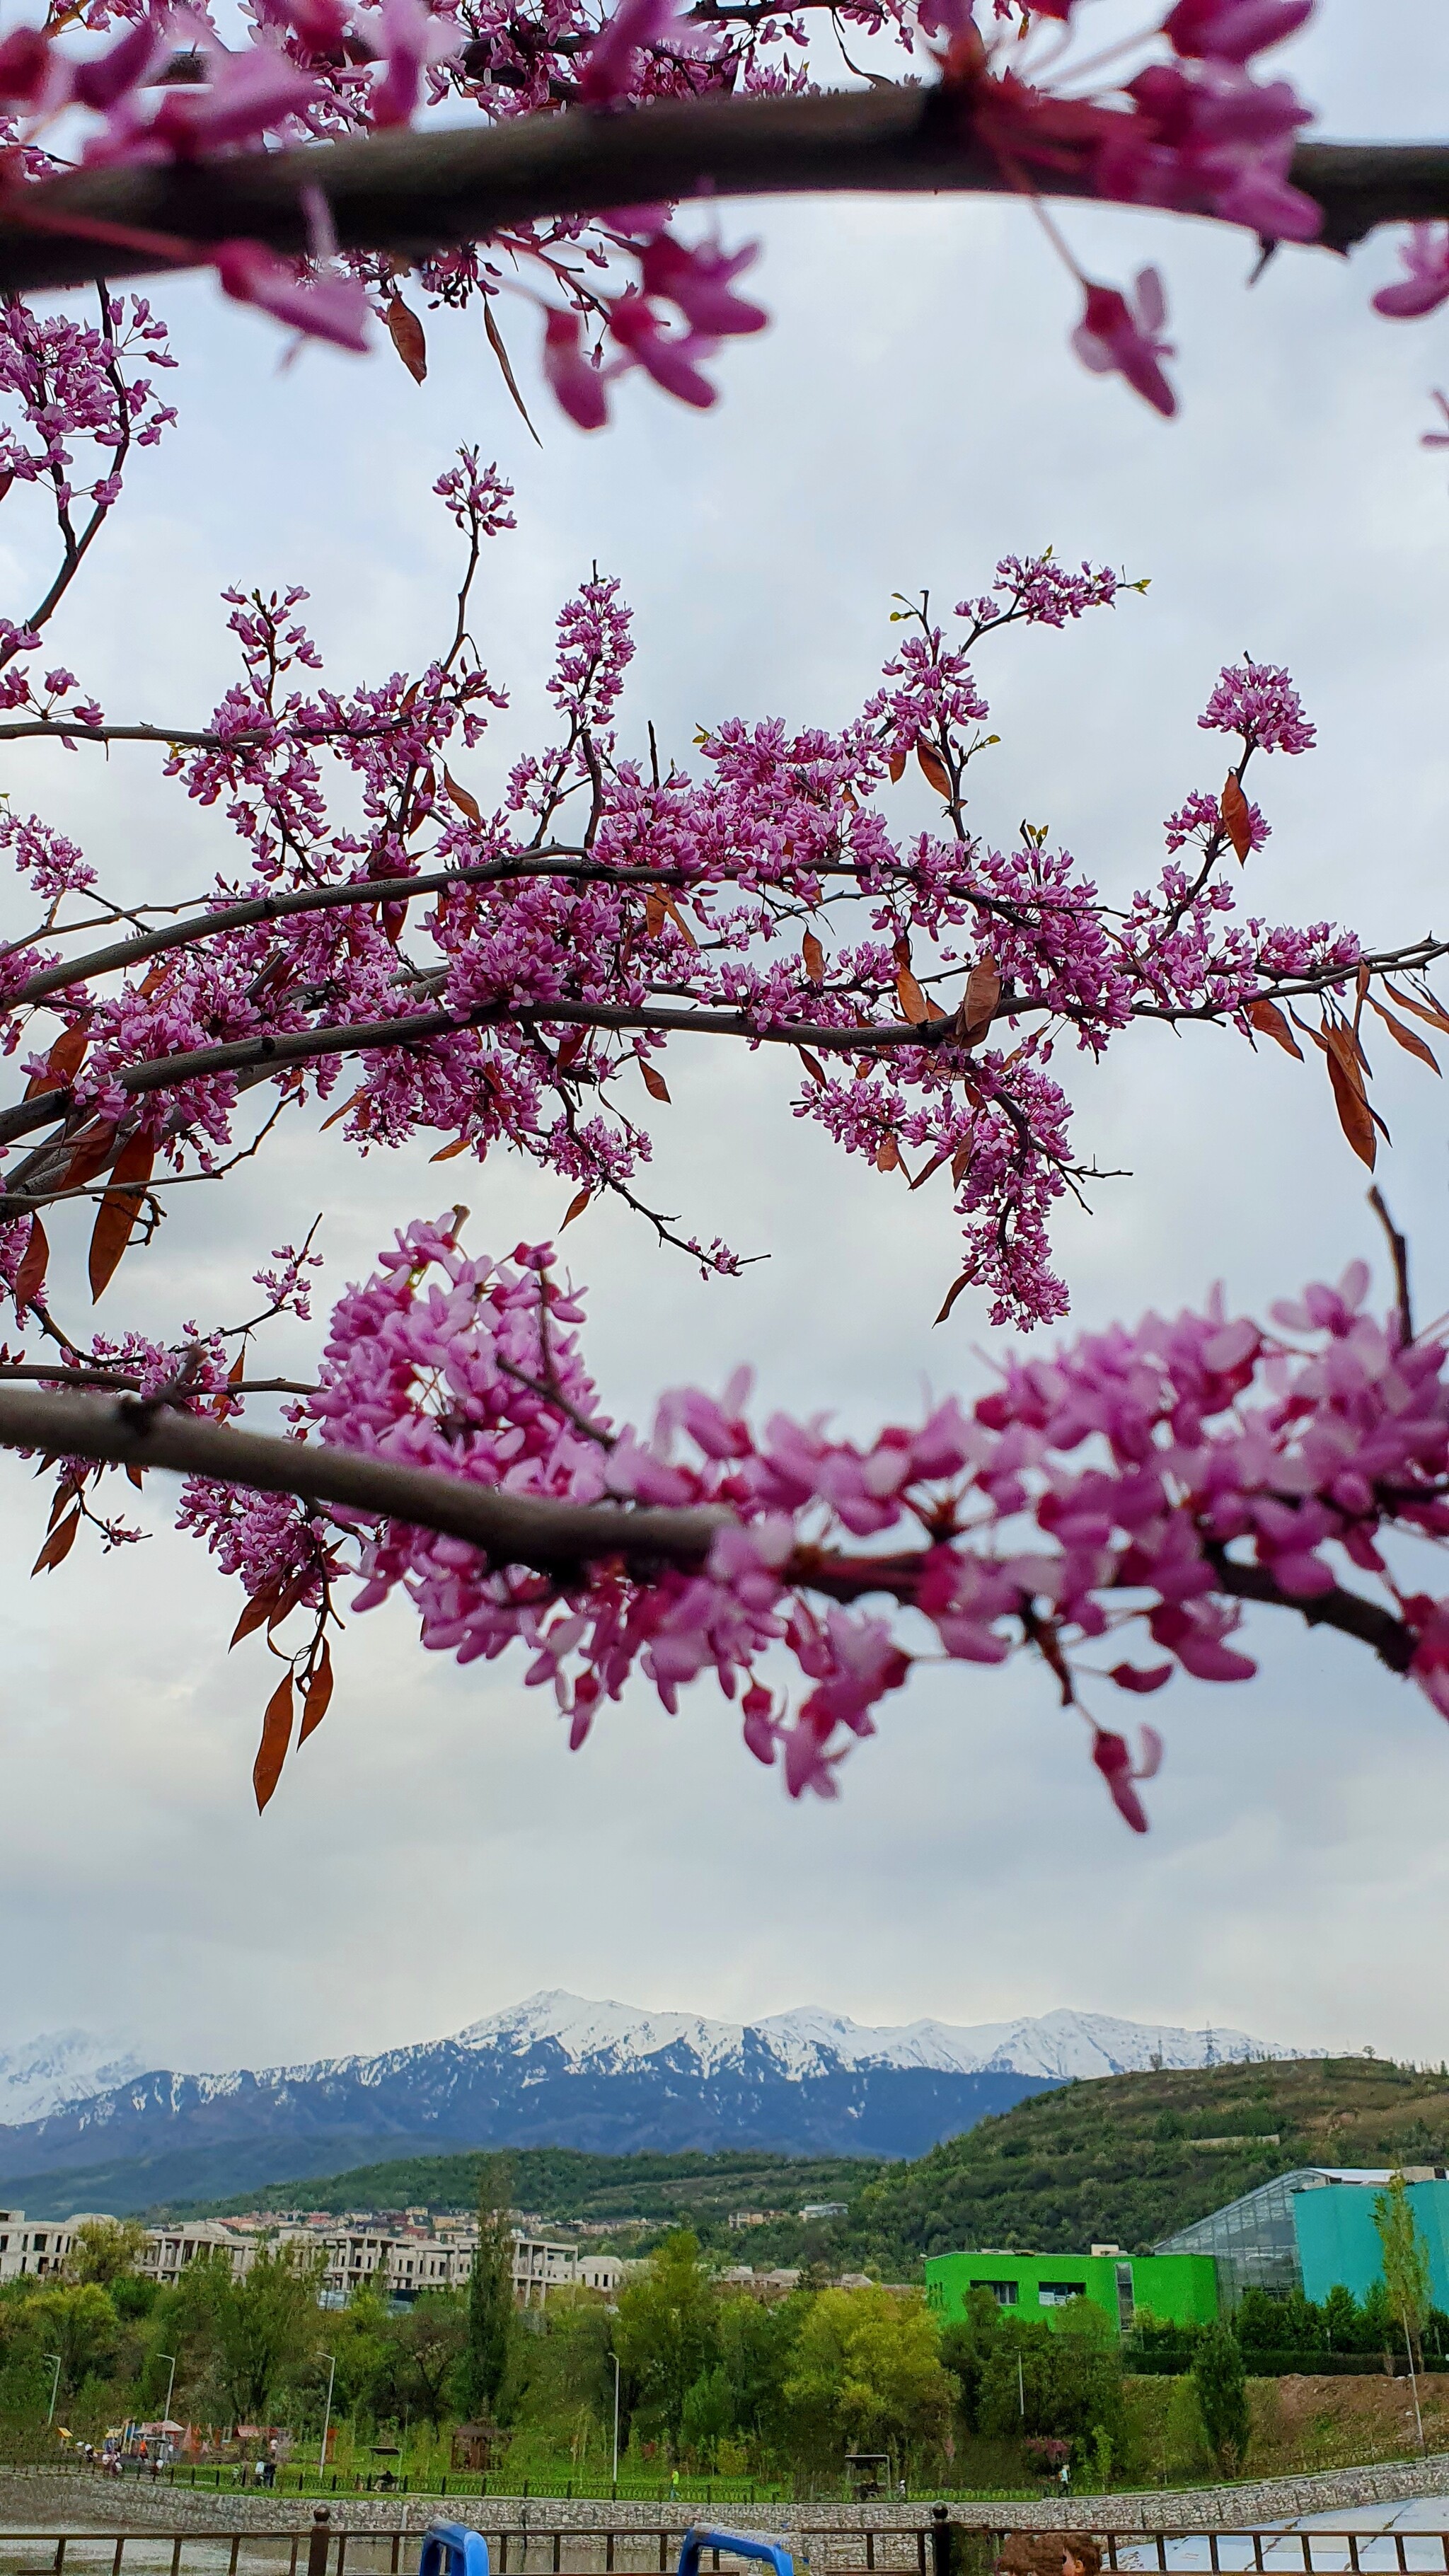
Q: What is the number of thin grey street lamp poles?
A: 6